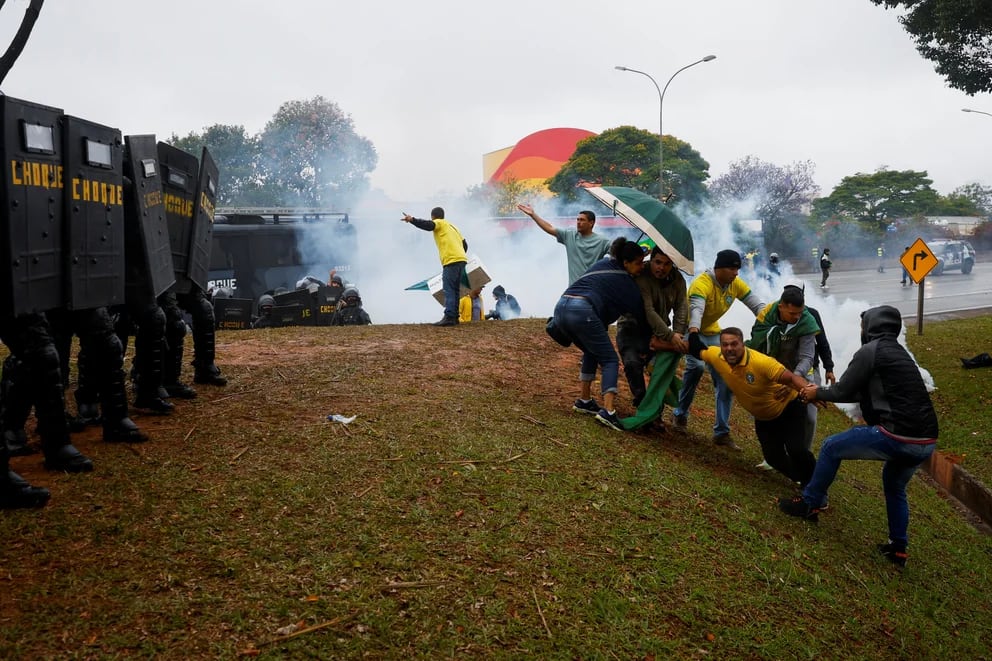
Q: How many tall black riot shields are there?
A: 5